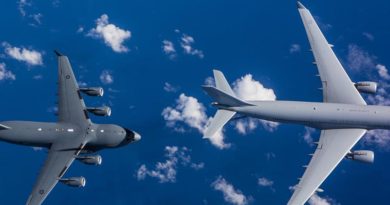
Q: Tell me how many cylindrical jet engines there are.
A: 6